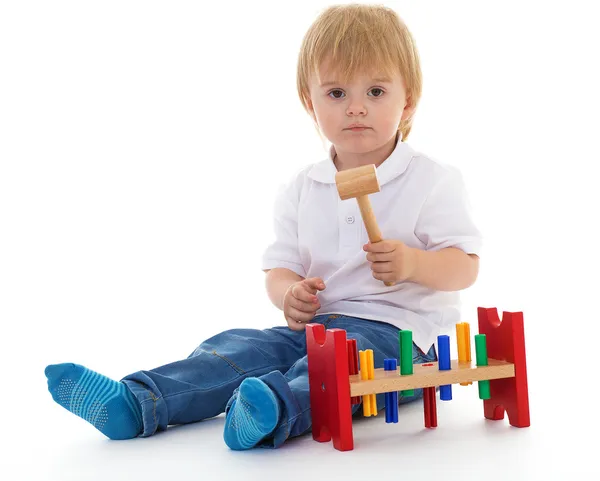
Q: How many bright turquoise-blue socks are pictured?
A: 2